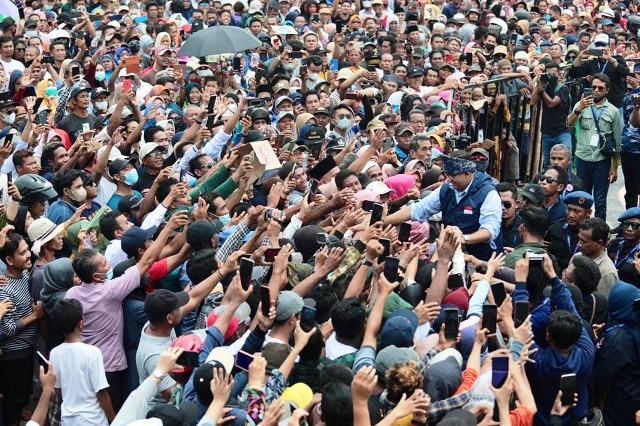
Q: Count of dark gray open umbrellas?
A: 1